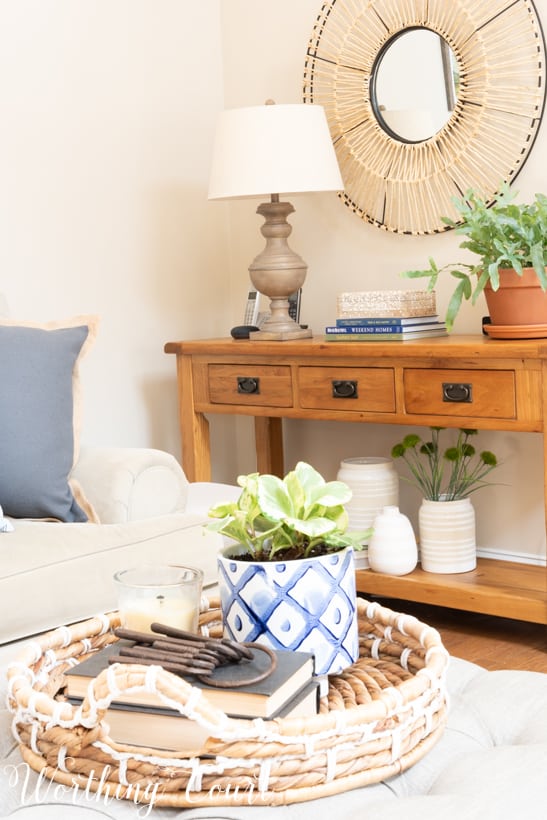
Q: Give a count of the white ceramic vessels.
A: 3